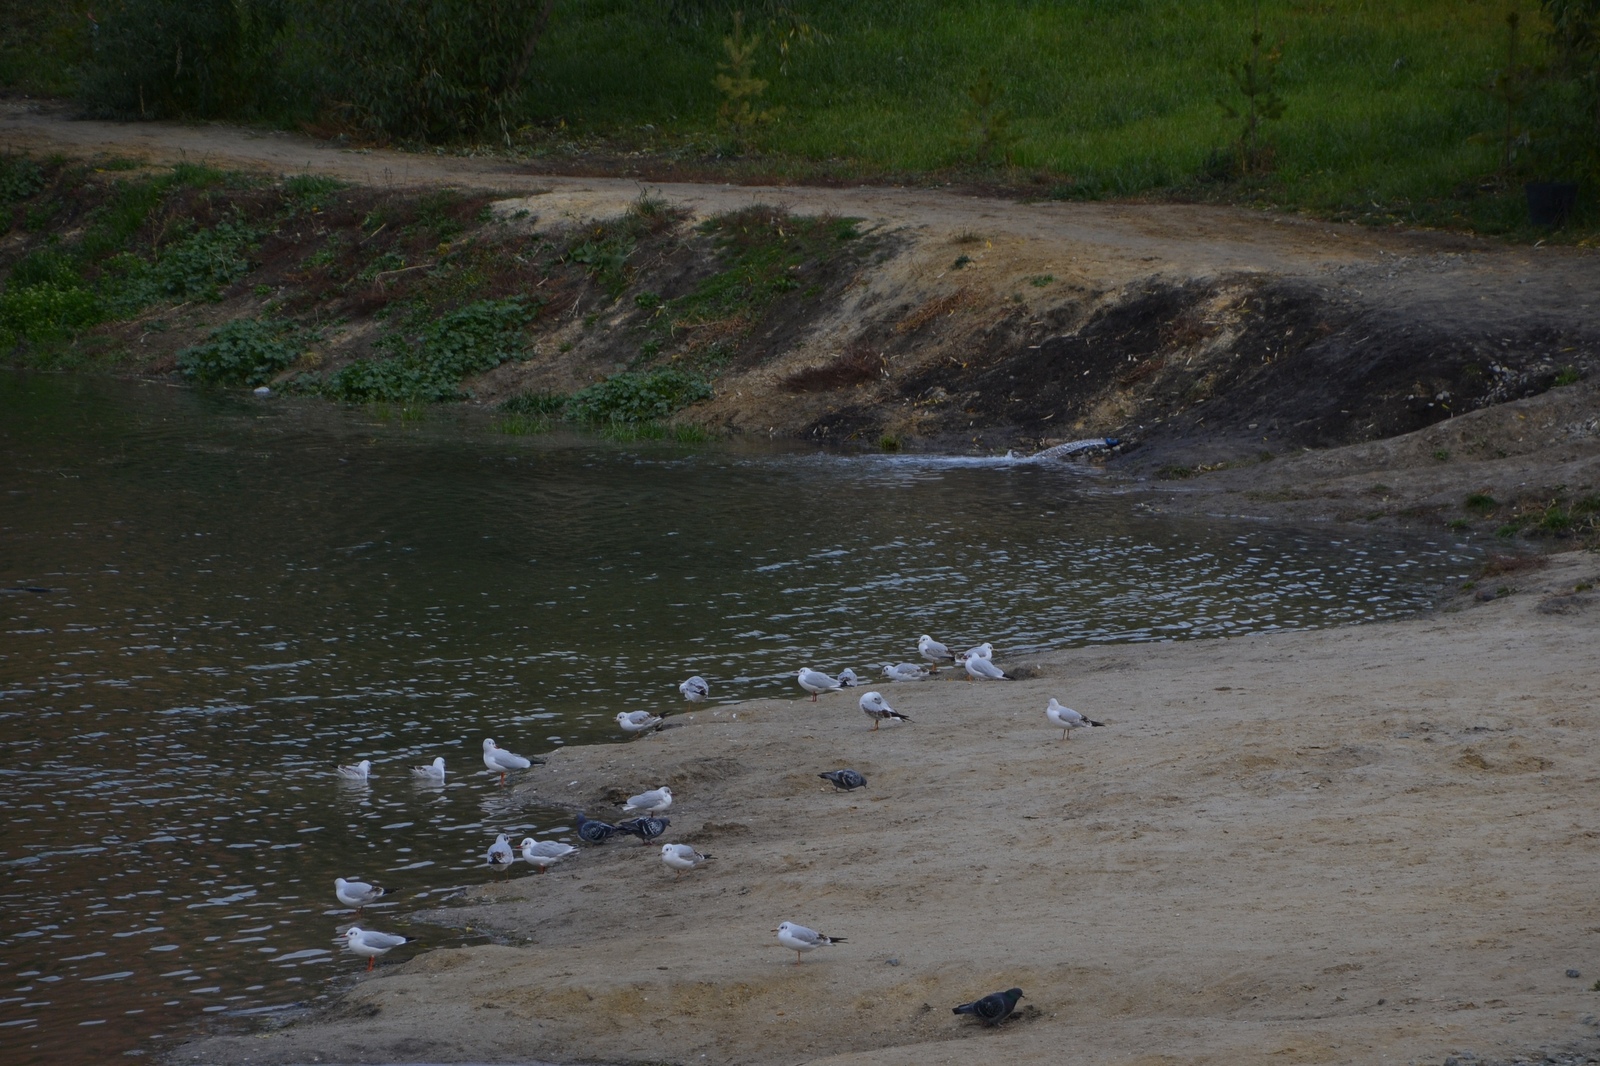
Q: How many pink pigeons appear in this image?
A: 0